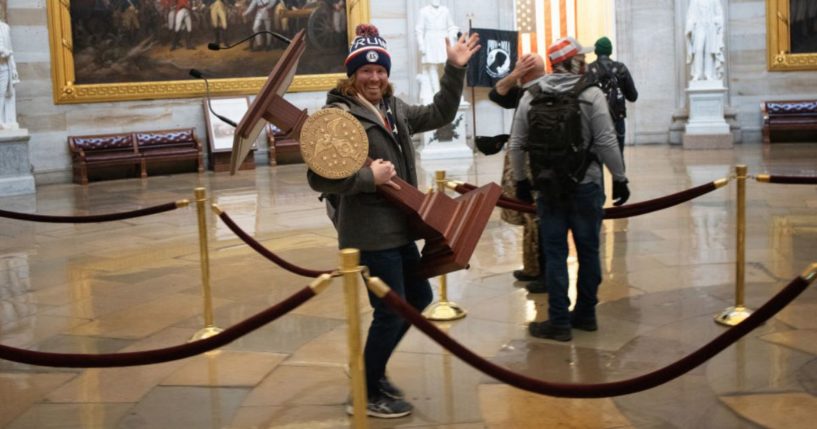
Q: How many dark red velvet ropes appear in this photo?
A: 6